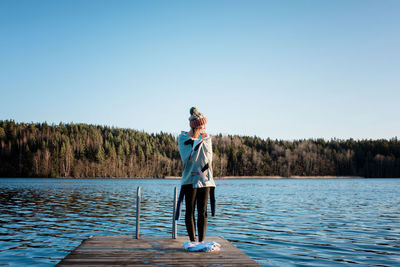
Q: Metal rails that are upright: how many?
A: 2